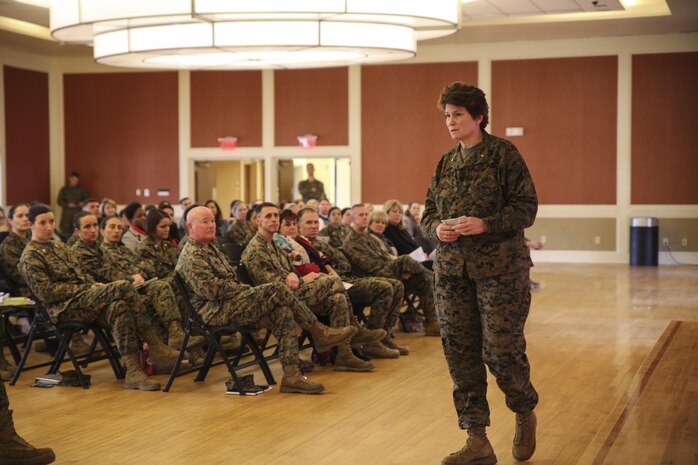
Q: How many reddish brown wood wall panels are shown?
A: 7